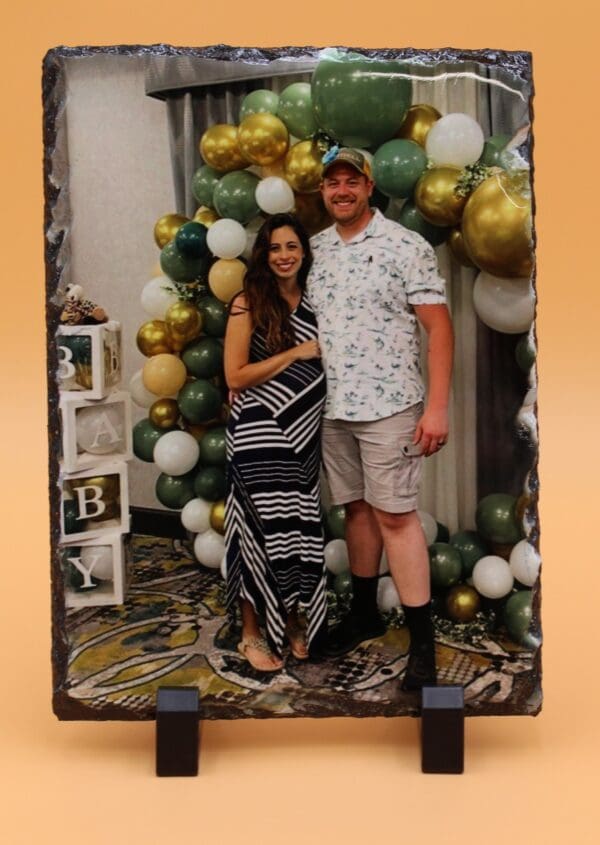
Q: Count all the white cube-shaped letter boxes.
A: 4